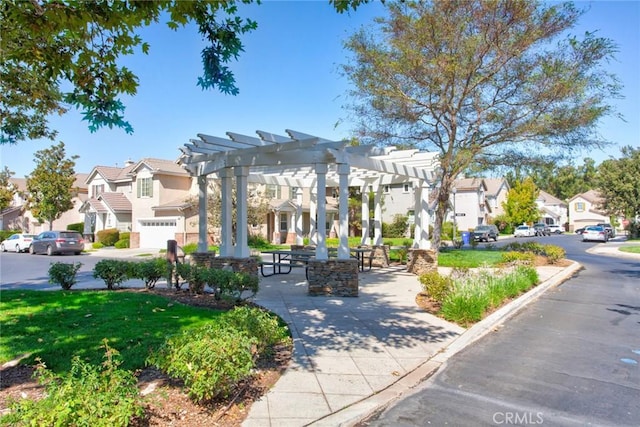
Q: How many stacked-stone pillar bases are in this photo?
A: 6